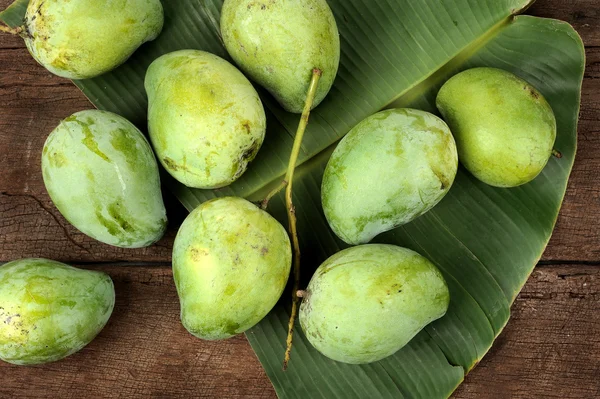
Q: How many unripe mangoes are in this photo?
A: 9